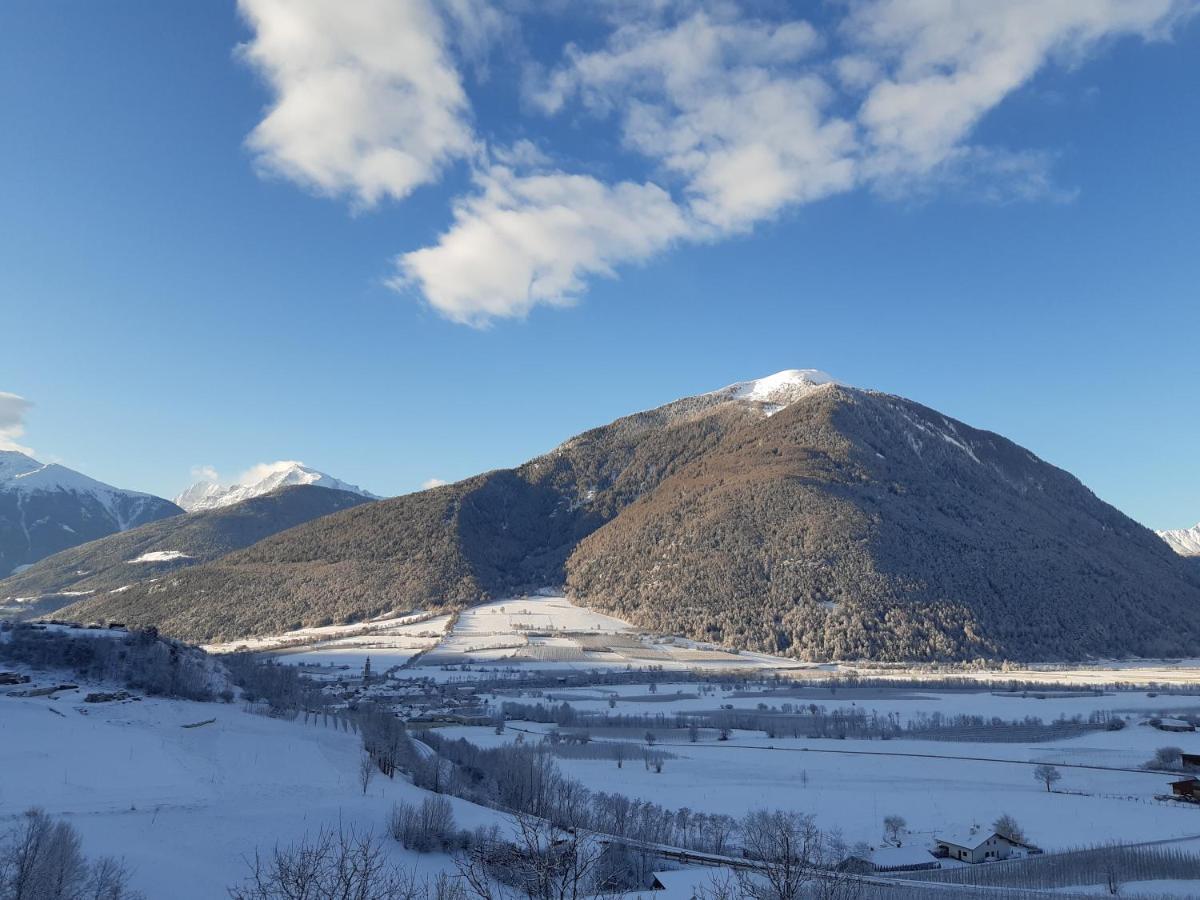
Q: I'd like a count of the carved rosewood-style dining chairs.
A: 0